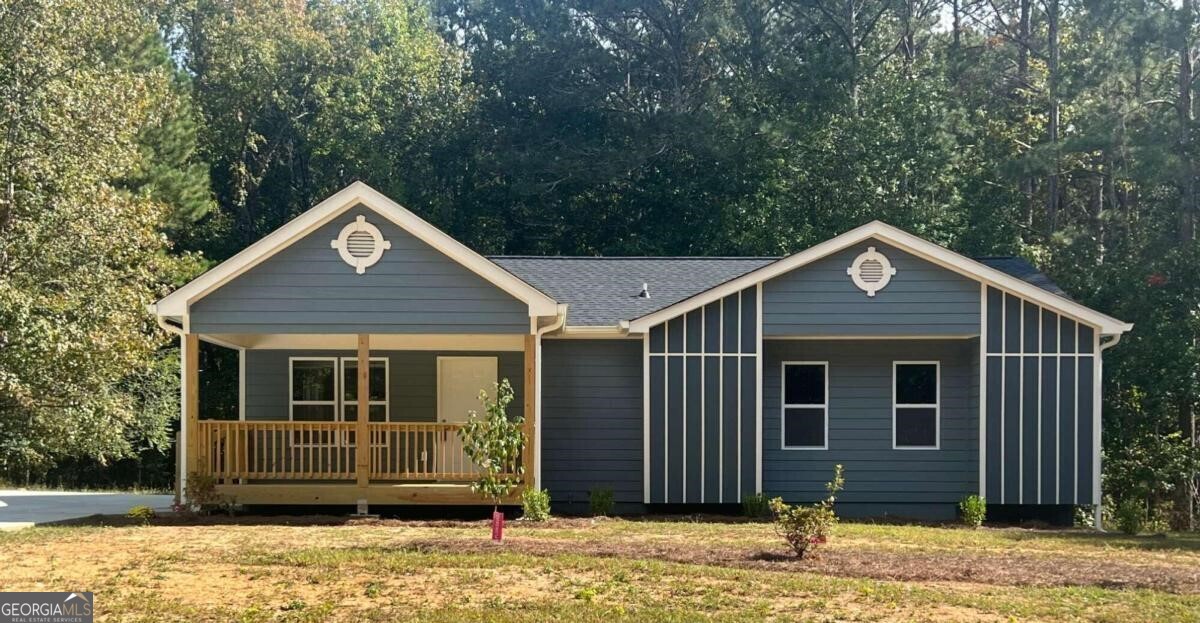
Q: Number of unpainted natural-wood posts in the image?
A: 3